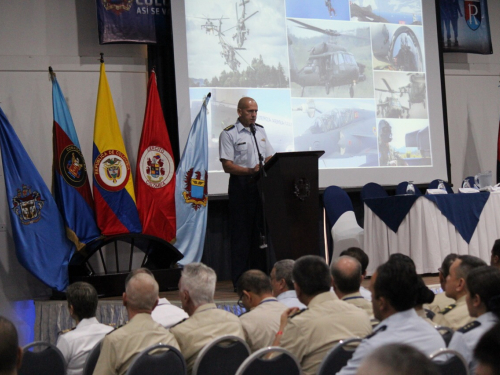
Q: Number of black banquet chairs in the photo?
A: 8